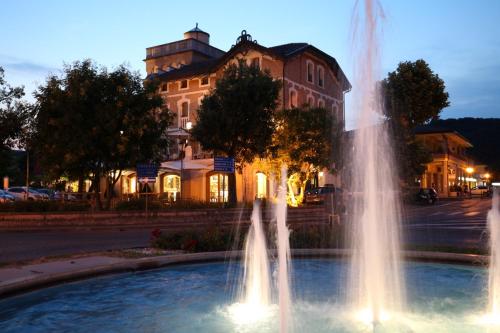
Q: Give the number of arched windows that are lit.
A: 4